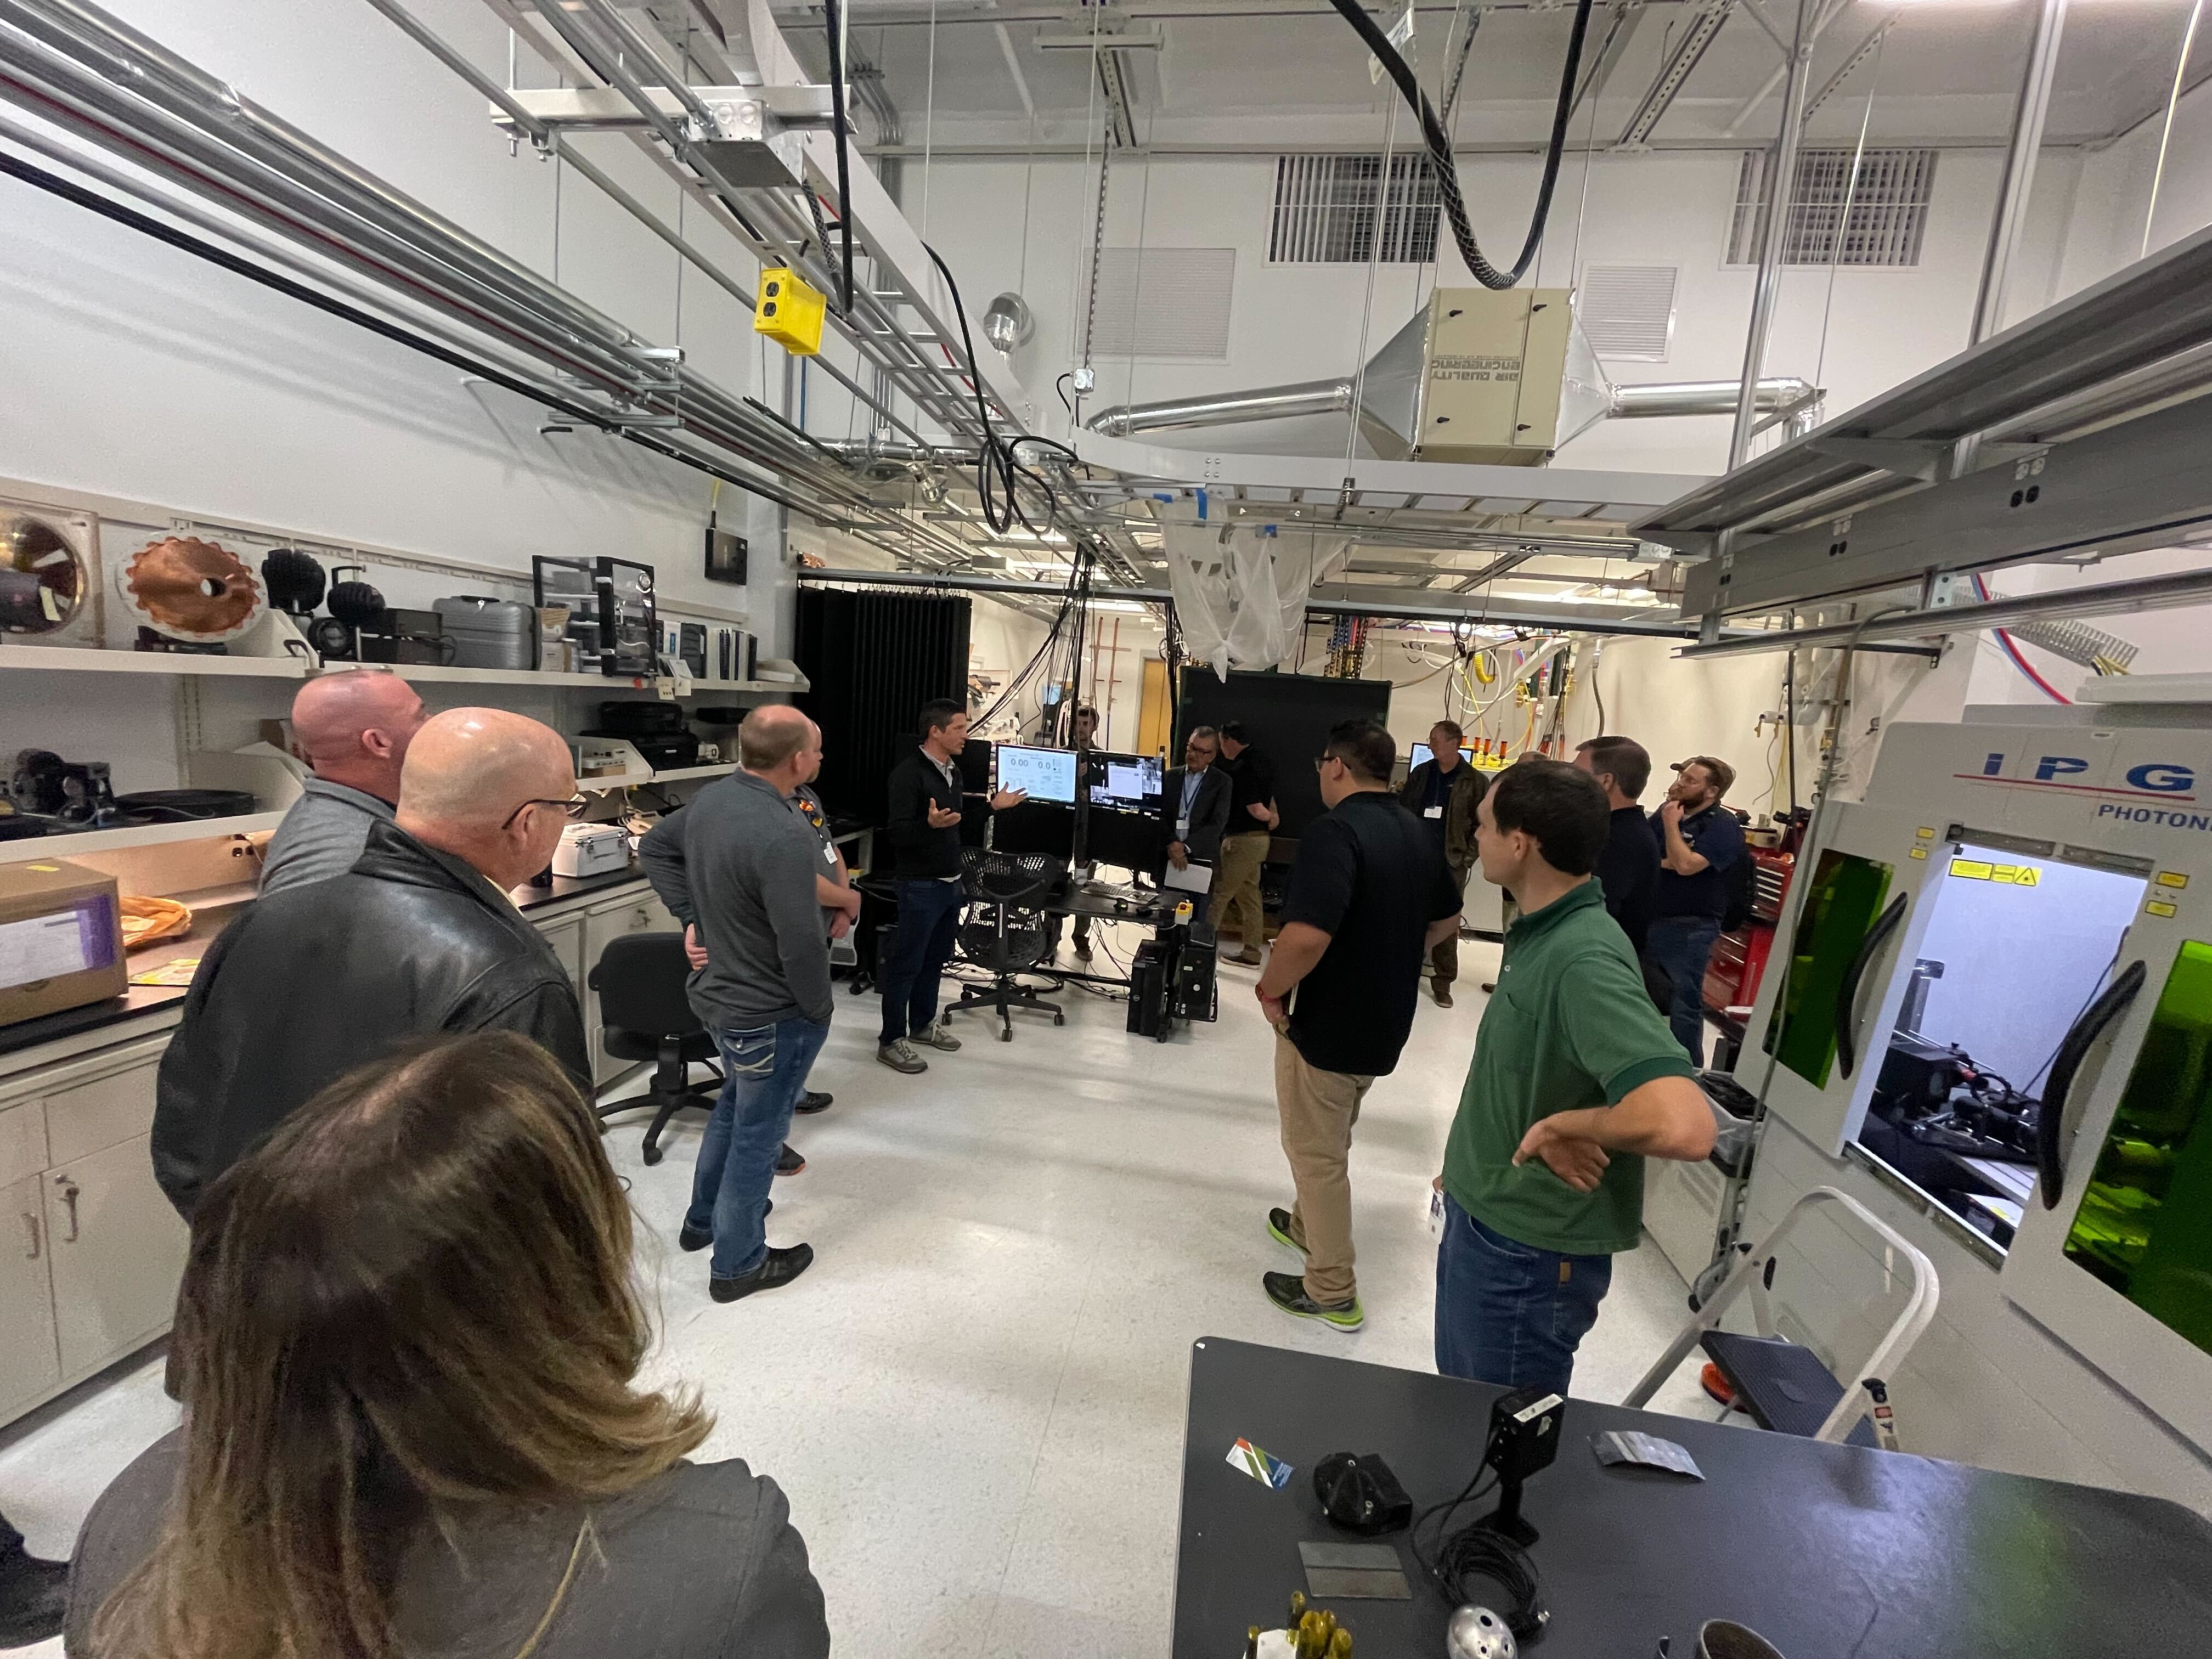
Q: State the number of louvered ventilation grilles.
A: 4